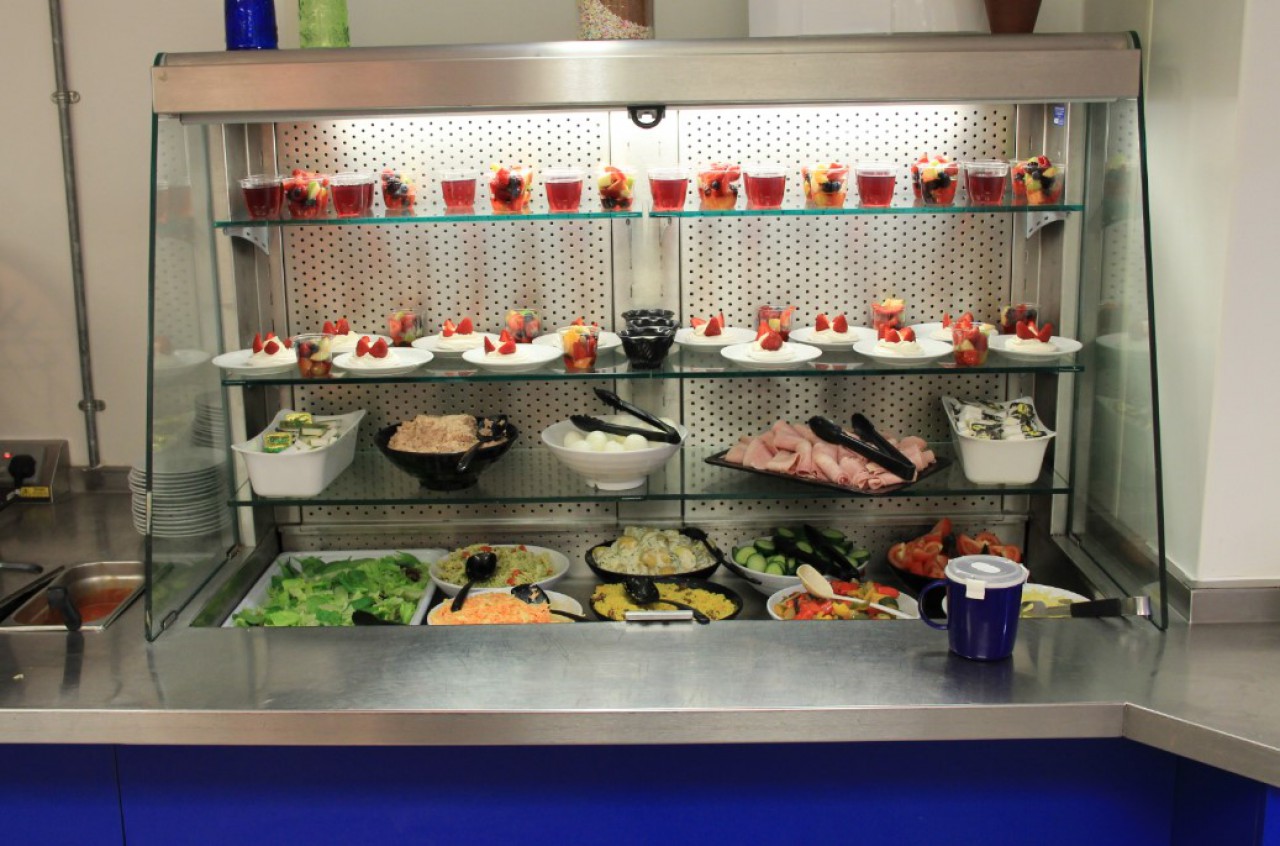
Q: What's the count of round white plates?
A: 12